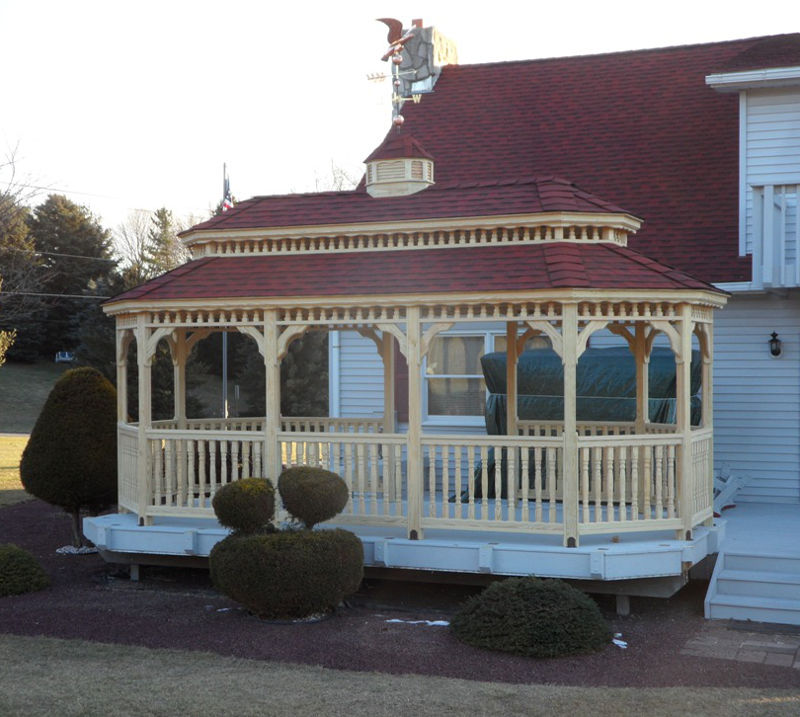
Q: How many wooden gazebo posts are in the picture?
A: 11